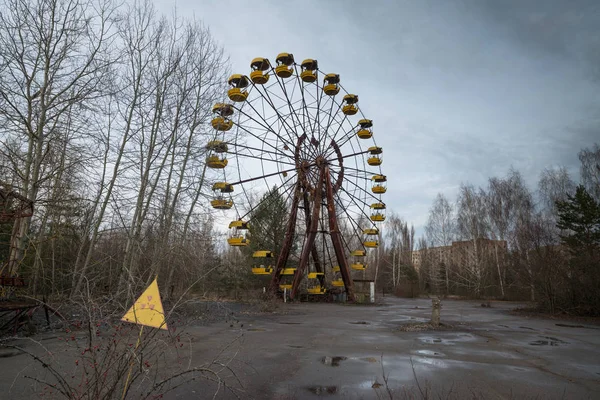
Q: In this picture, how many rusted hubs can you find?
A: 2